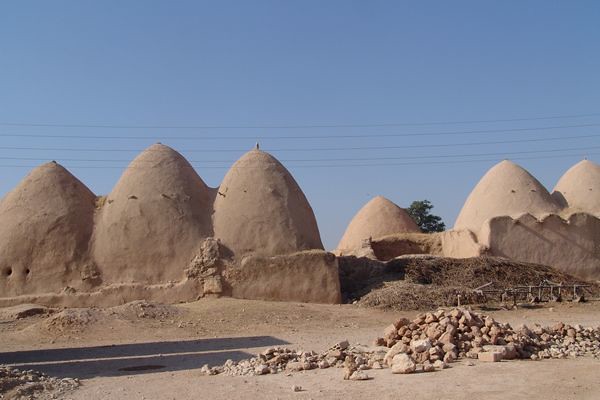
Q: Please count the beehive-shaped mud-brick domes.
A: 6